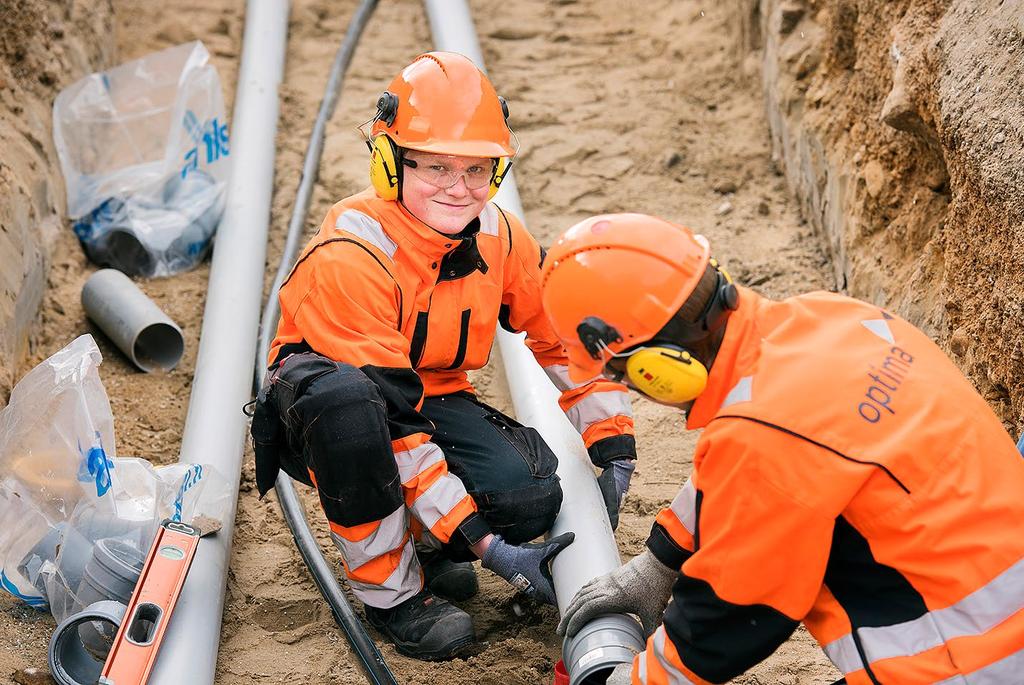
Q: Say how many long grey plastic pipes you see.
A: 2